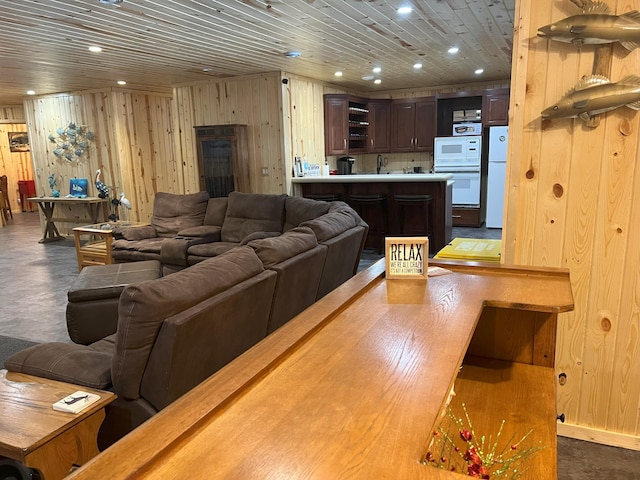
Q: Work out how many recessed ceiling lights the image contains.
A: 10